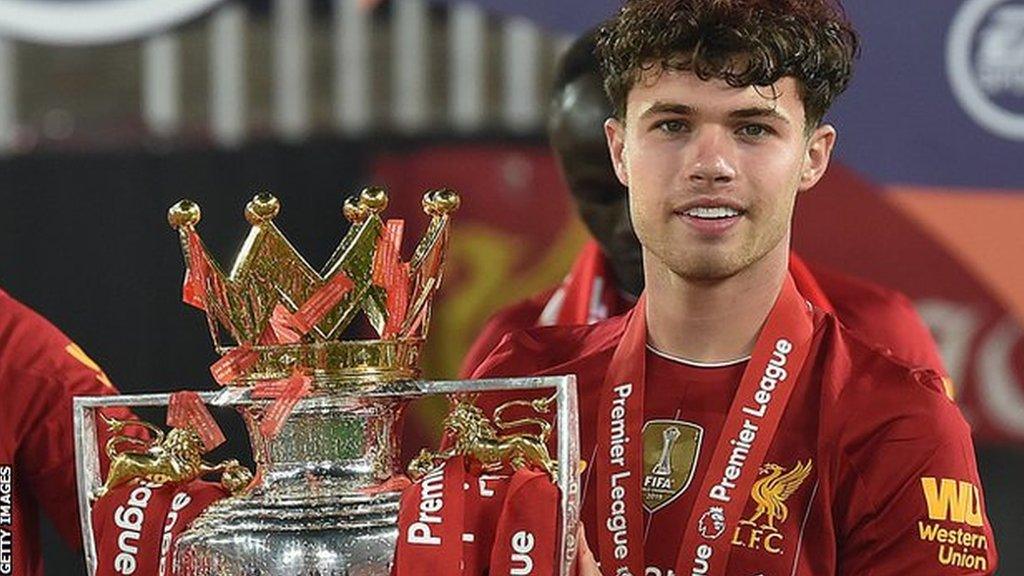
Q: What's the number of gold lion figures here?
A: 2